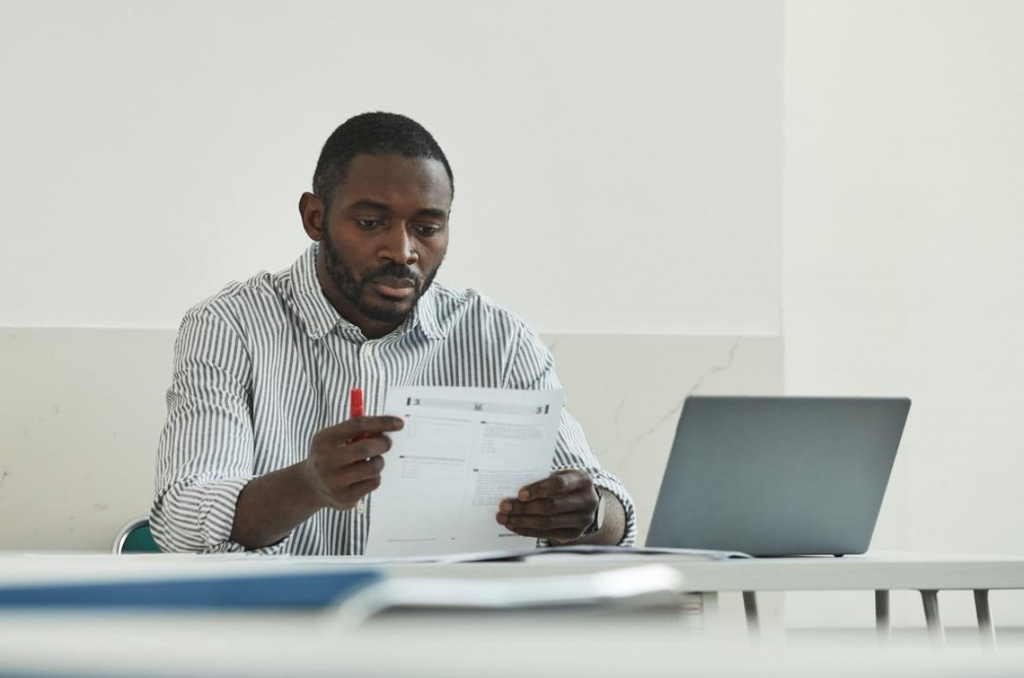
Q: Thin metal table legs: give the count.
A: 4